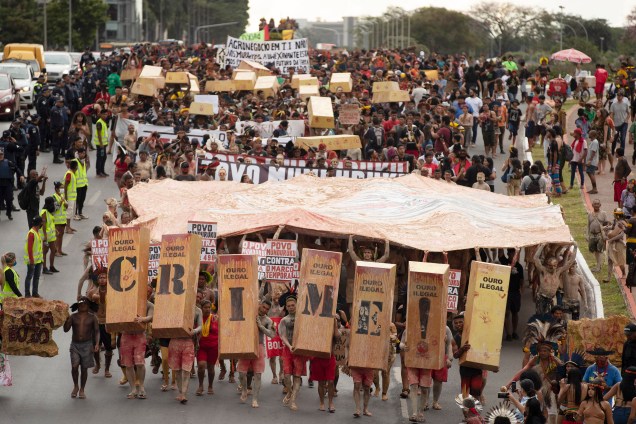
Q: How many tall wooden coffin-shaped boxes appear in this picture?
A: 7